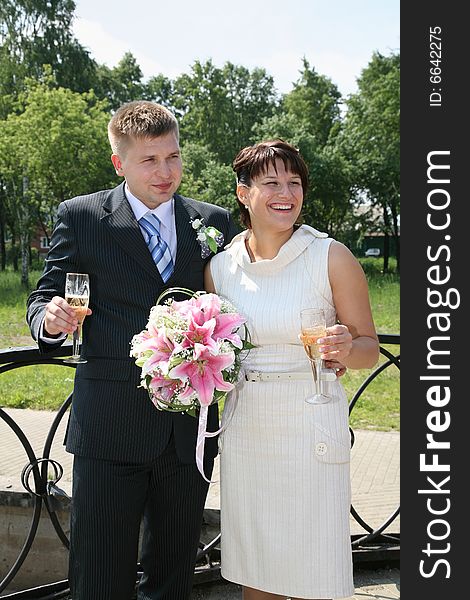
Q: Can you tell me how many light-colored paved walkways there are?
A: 1